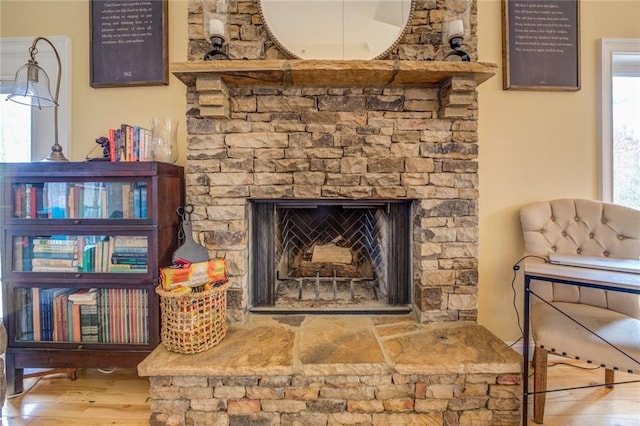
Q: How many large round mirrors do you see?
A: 1